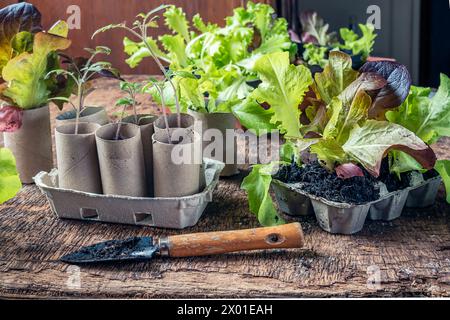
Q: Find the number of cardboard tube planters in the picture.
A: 8